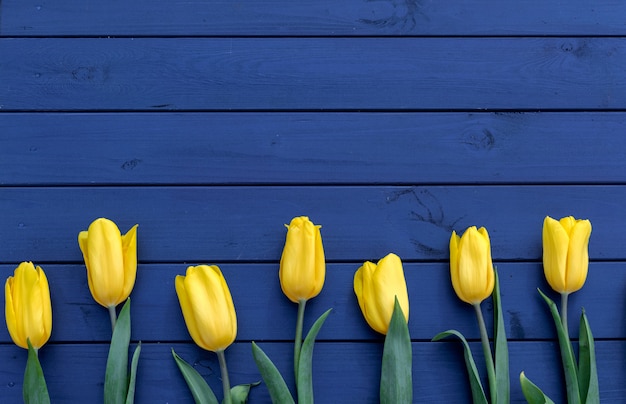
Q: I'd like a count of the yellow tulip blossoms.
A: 7